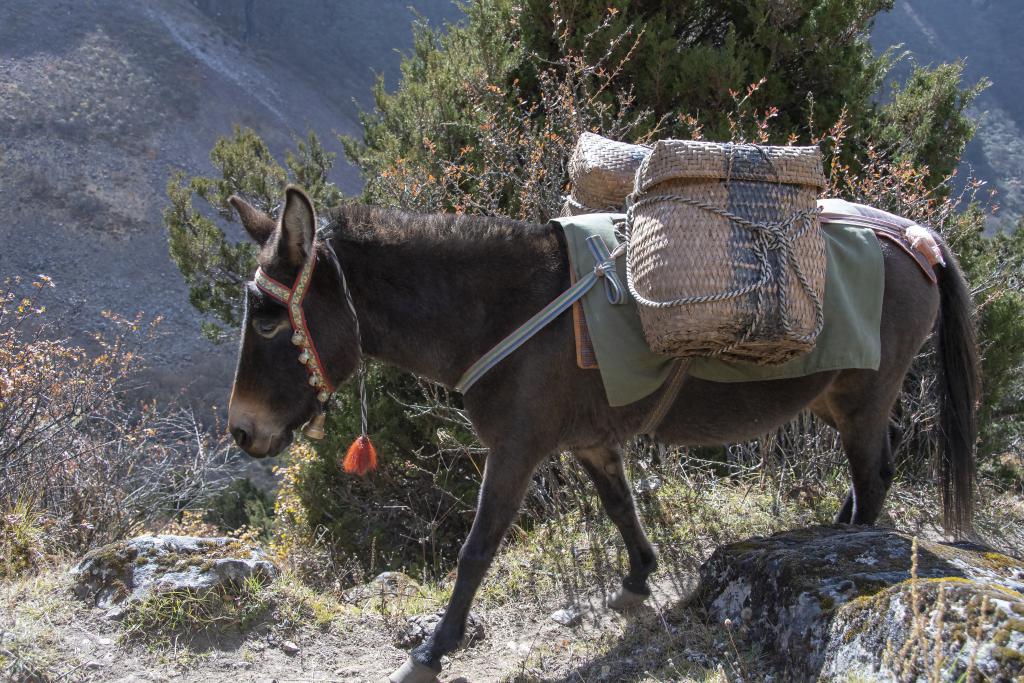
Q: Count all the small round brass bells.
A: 4